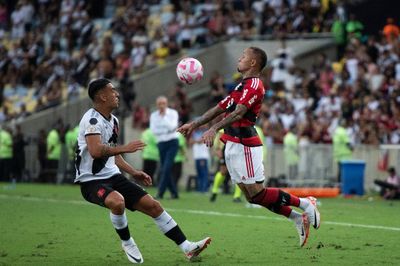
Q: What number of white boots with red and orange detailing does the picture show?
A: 4